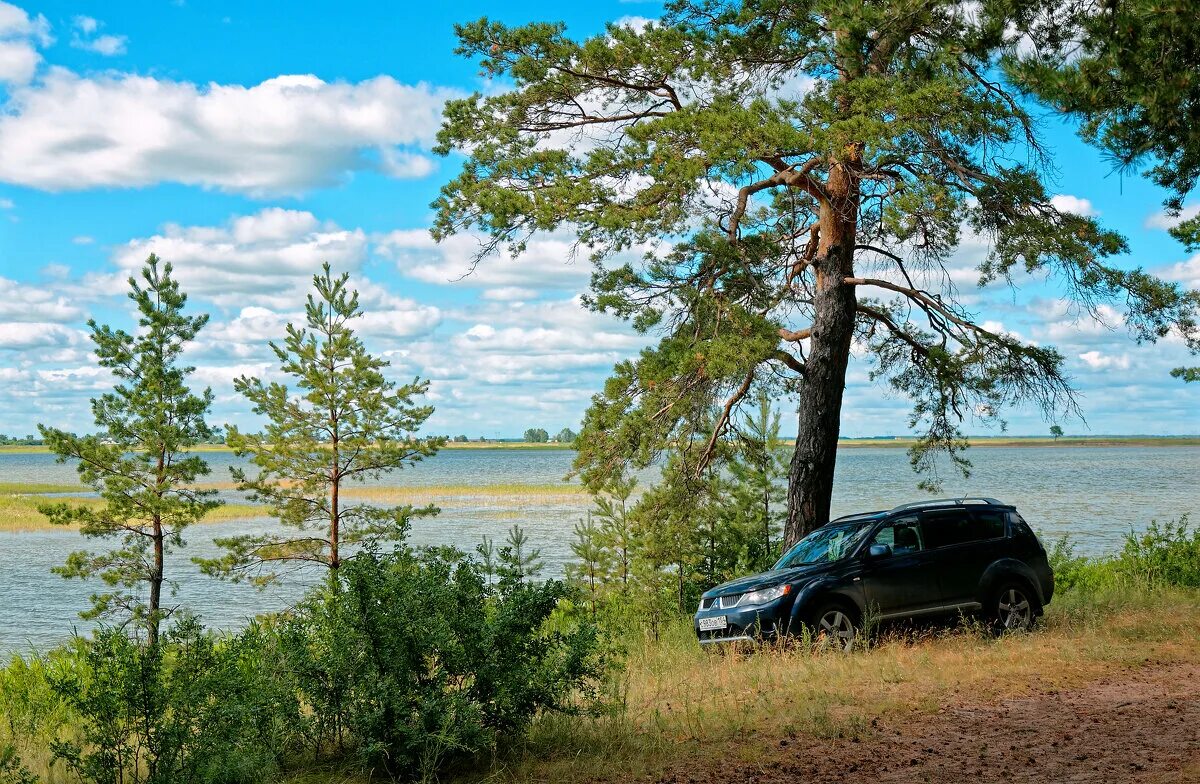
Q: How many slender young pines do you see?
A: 2